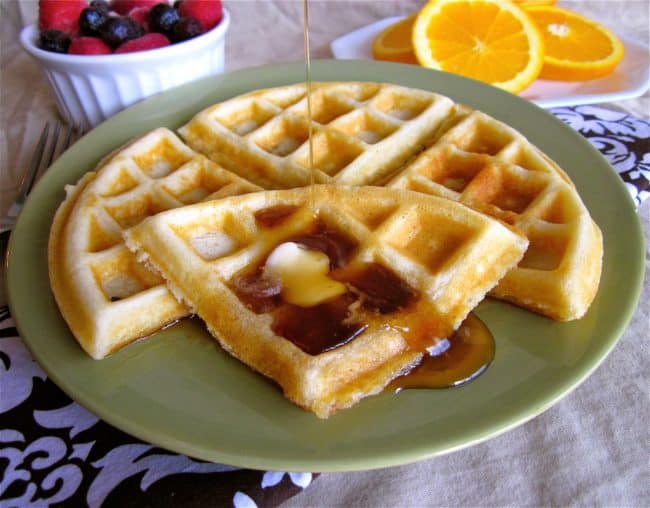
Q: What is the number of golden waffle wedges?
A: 4